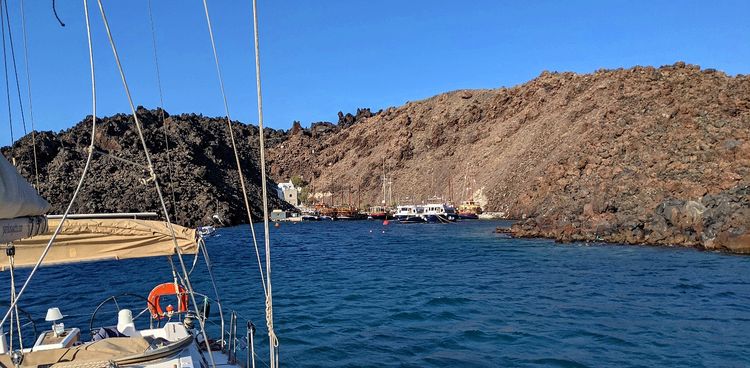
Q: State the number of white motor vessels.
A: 2